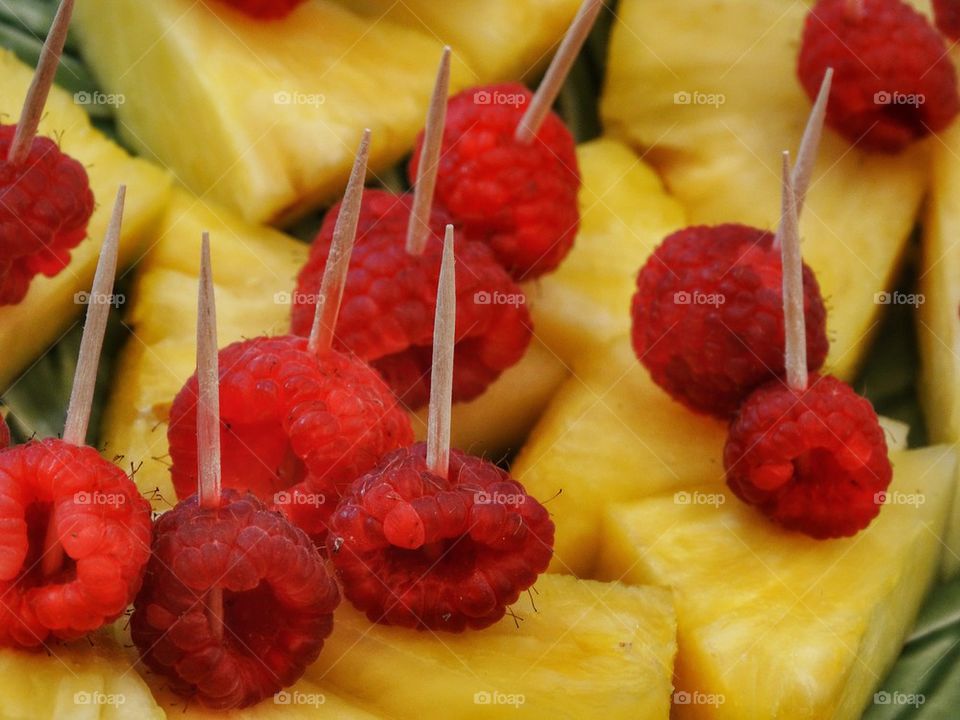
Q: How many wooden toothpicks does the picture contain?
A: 9